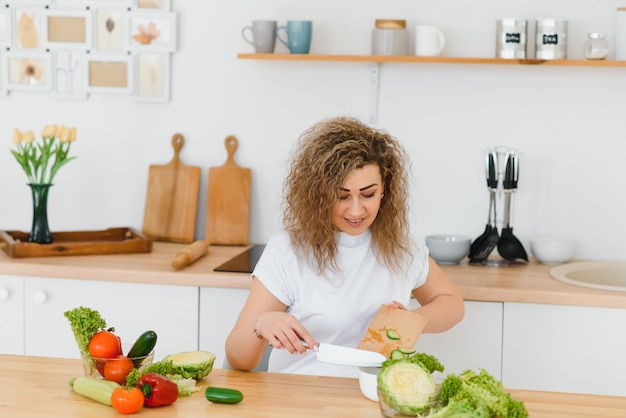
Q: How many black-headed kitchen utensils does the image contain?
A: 4